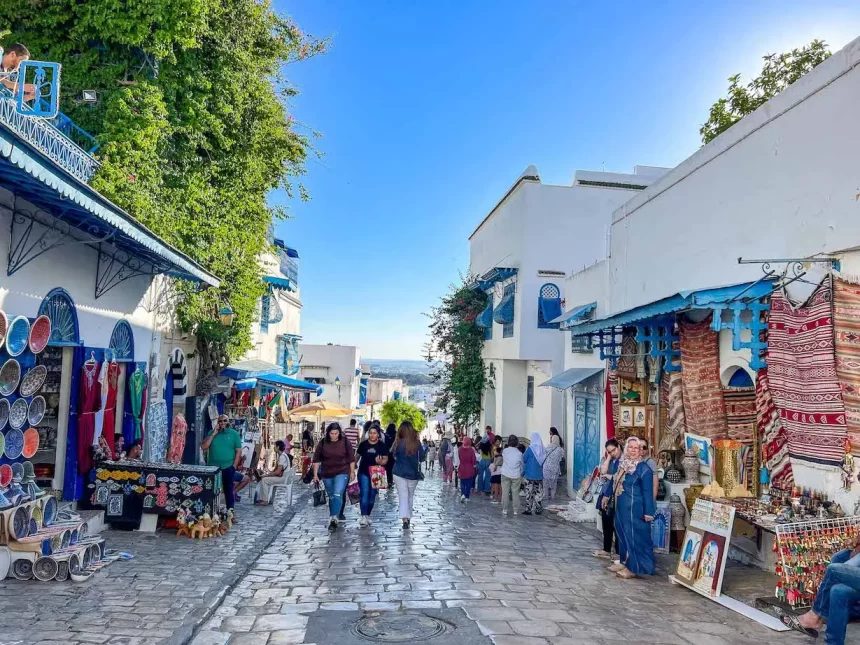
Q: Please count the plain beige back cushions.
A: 0